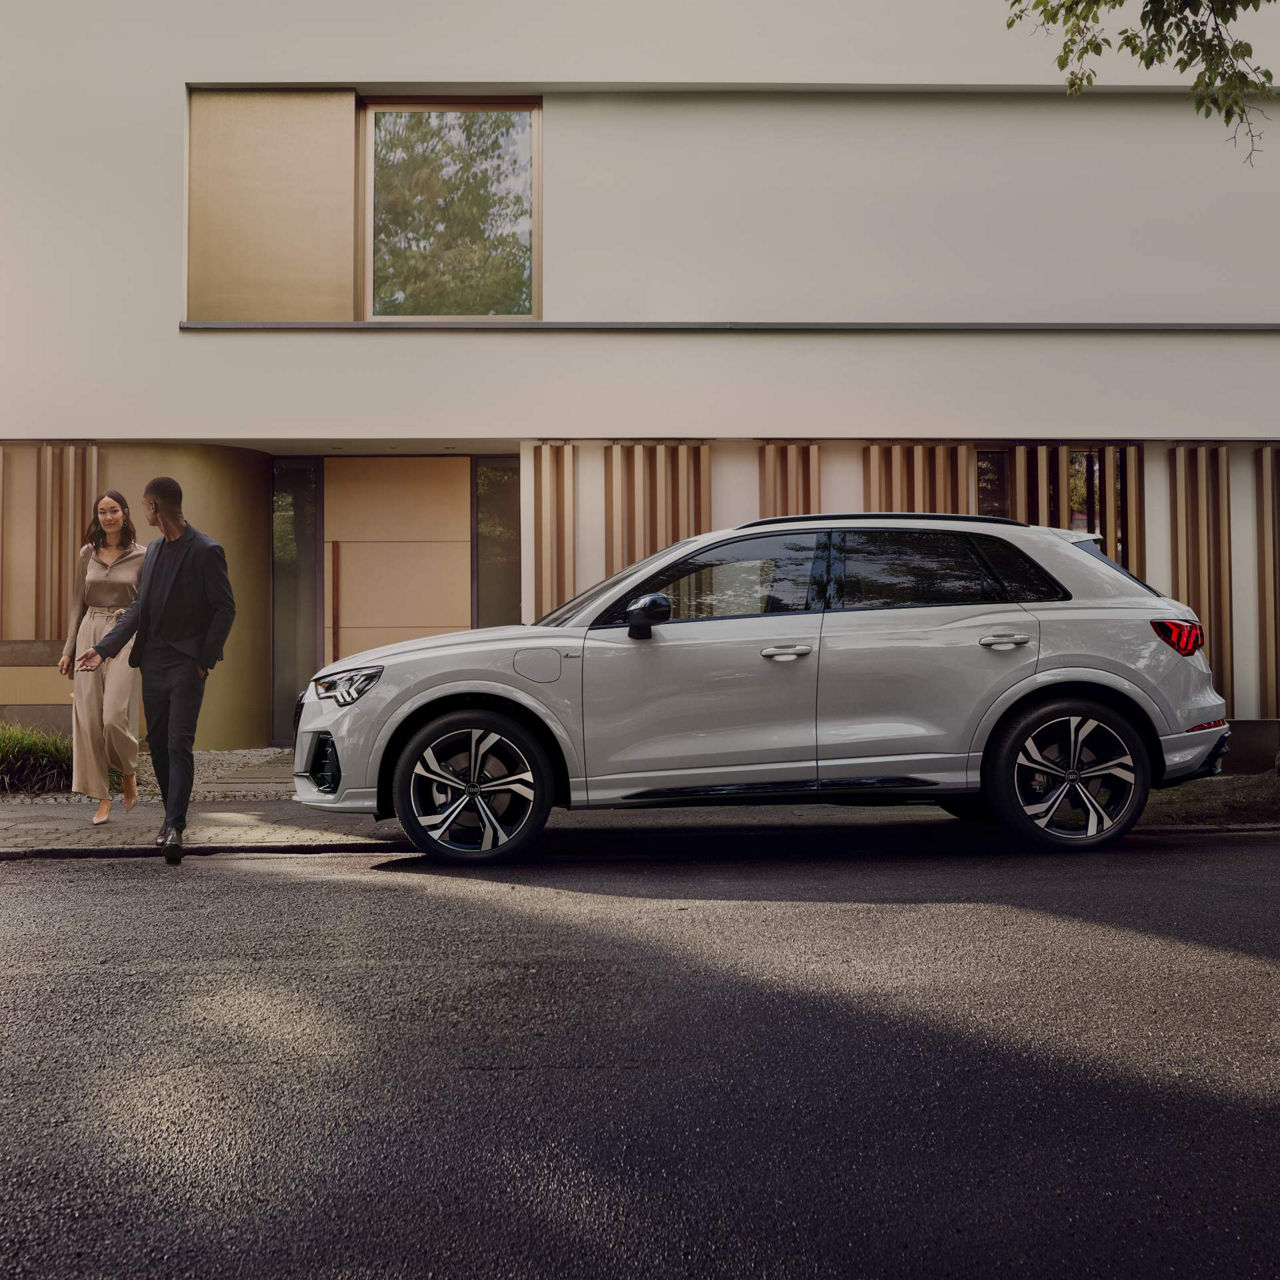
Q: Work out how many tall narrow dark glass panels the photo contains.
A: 2